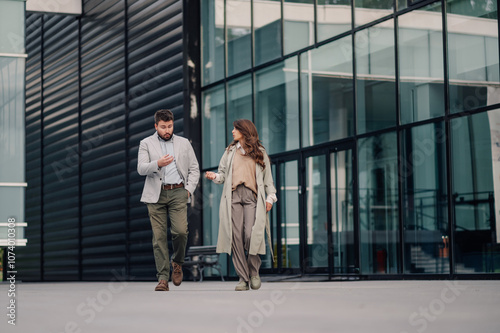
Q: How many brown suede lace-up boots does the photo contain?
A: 2